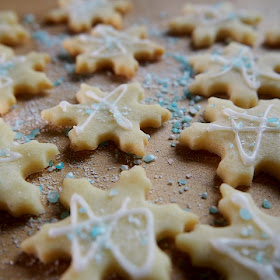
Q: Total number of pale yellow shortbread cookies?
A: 12